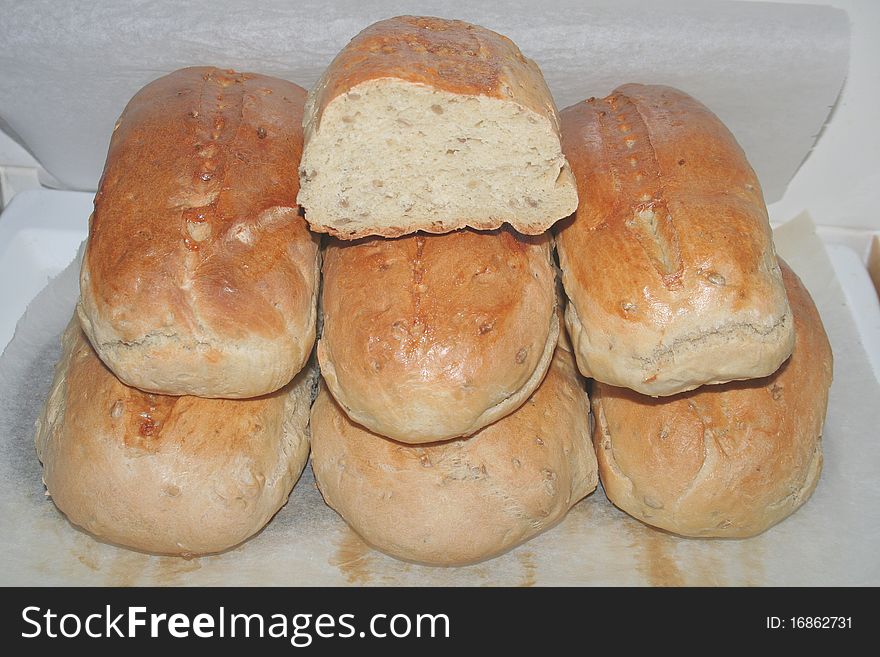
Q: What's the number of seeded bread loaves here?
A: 7